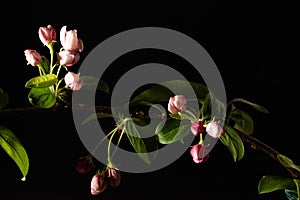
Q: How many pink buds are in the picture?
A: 12